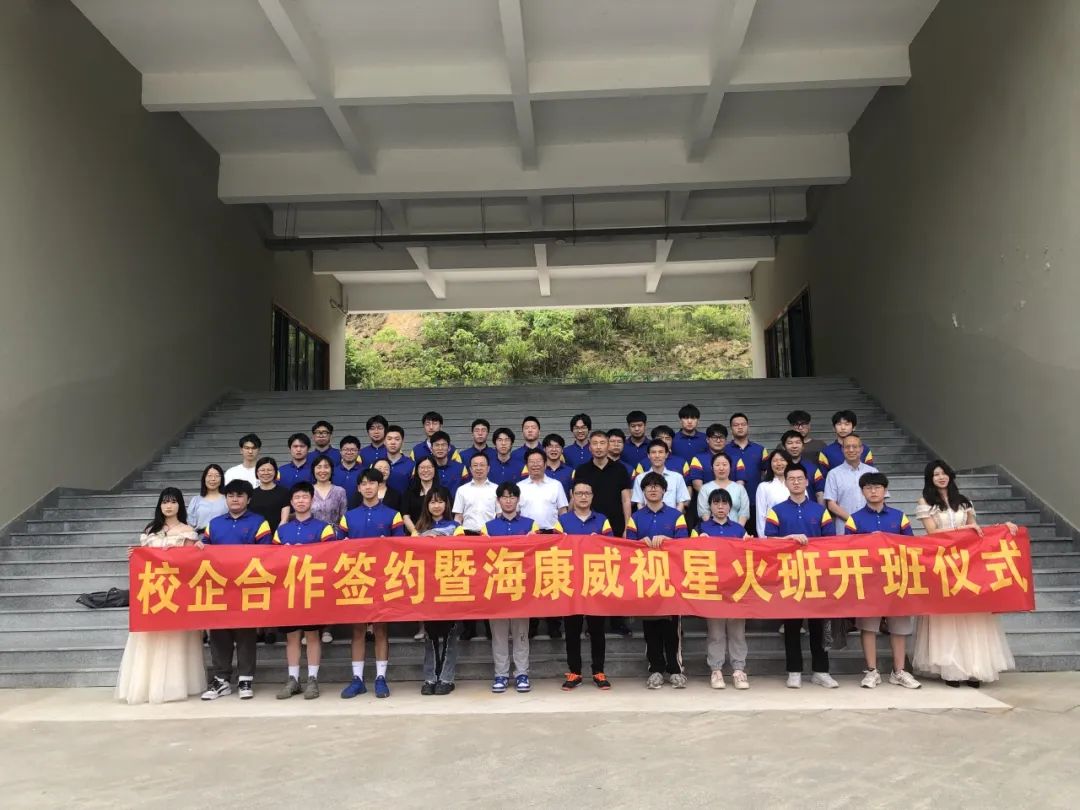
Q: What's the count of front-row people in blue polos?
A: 10